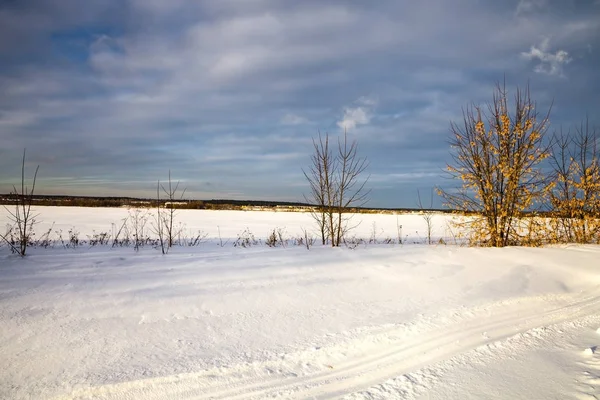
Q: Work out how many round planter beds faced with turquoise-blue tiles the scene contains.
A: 0